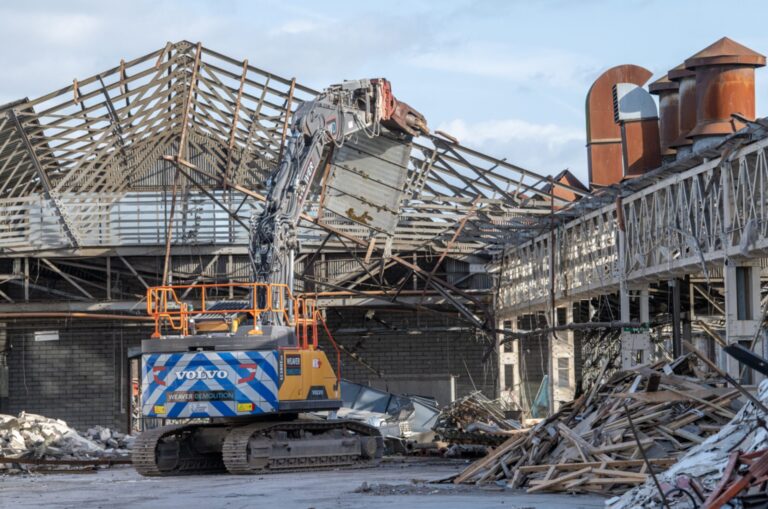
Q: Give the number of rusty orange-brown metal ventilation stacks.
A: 5